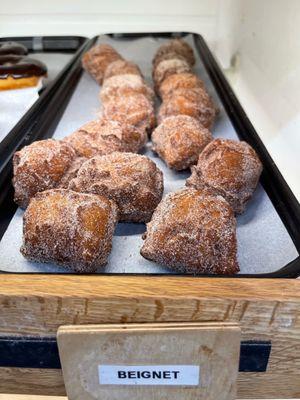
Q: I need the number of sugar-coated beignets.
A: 15